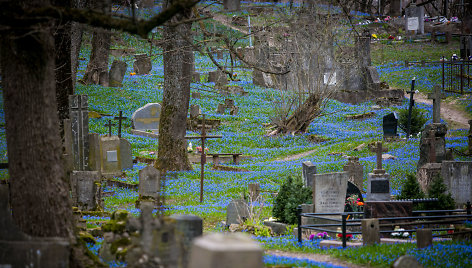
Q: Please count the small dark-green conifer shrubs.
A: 4